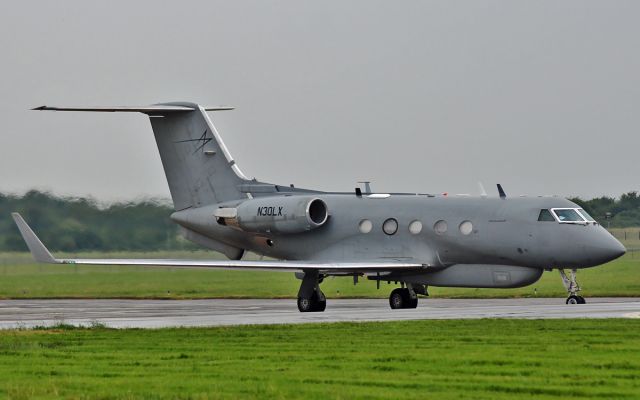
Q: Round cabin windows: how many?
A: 5